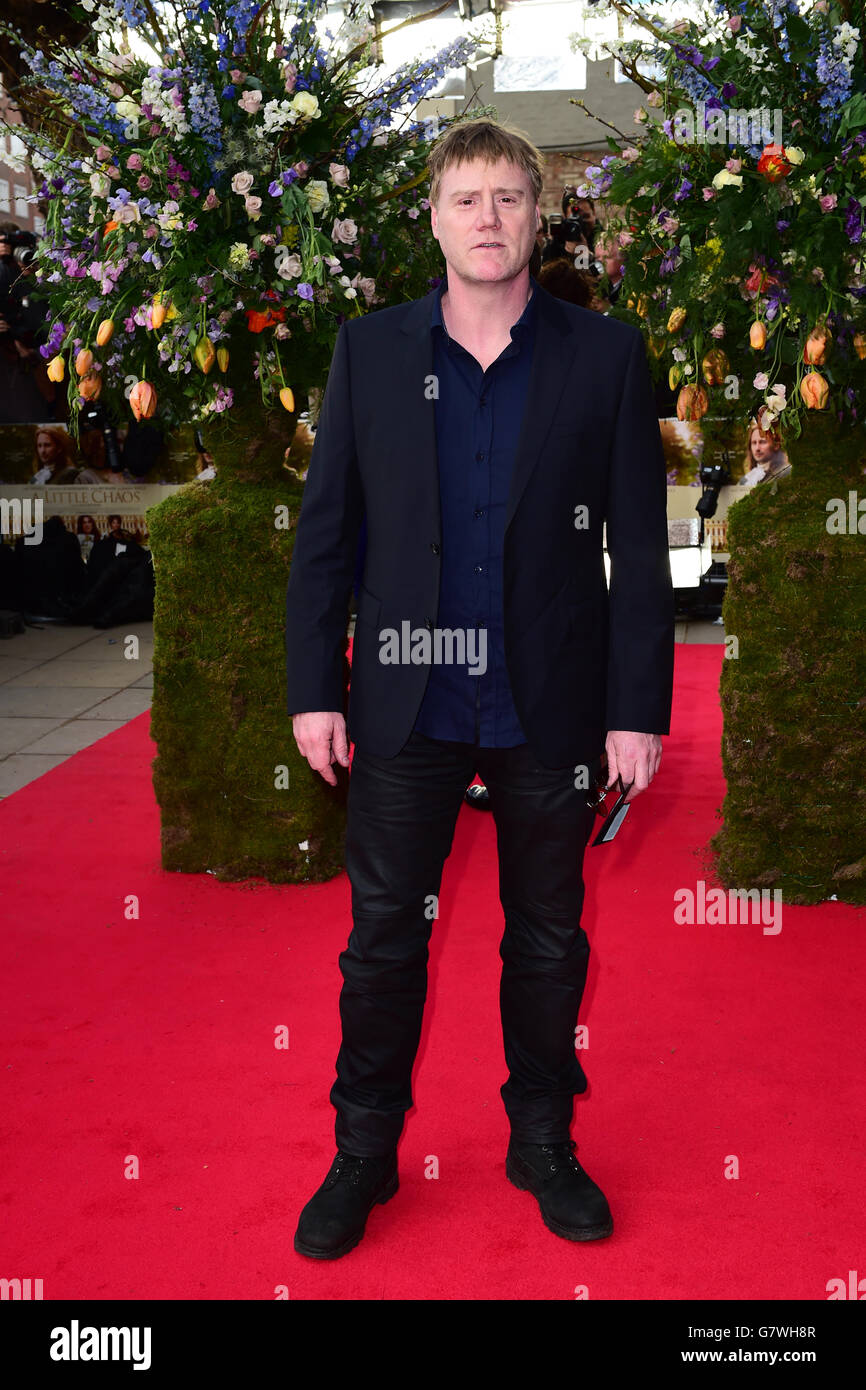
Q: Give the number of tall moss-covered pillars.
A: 2